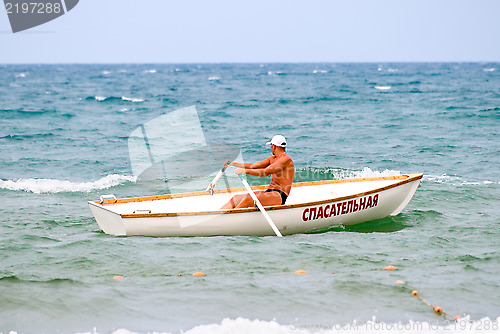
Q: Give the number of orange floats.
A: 8